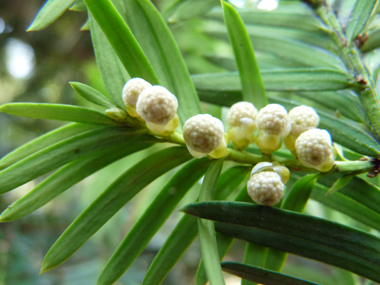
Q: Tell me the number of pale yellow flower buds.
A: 8